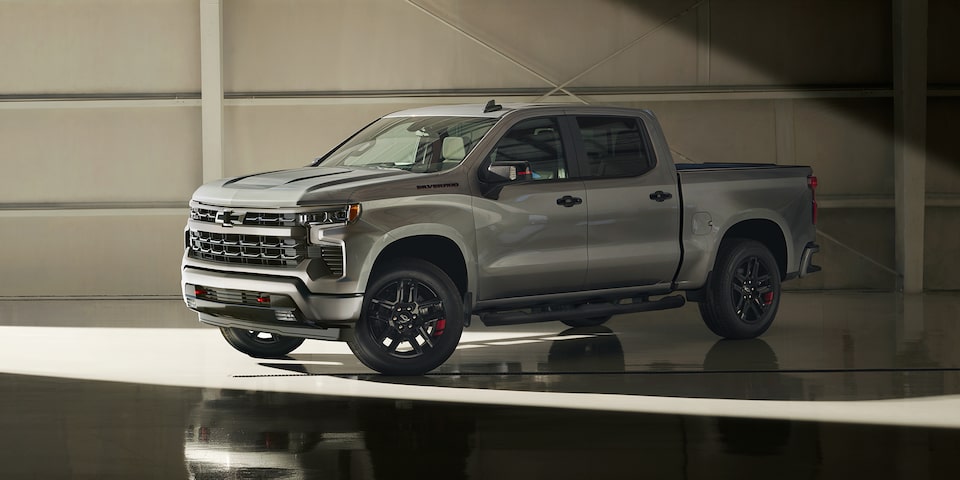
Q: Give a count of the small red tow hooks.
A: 2